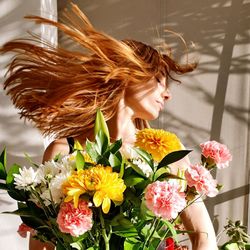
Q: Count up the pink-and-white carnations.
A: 4